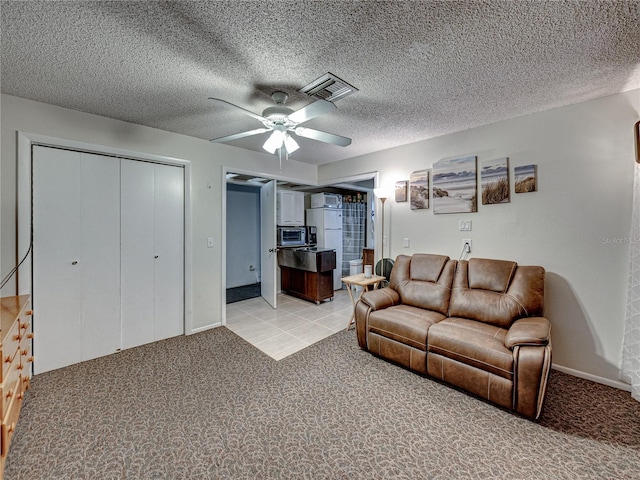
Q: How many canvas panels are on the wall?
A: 5